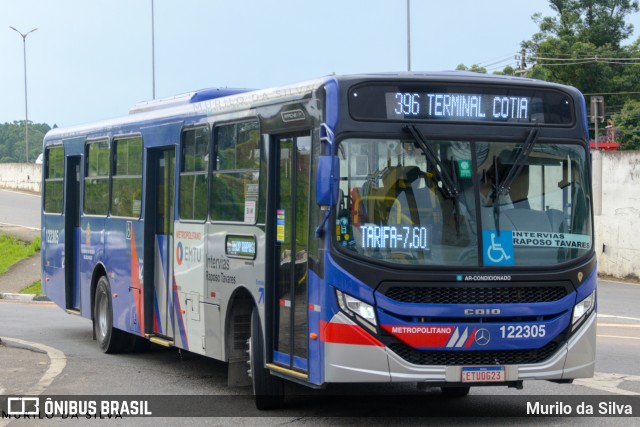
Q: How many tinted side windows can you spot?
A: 5